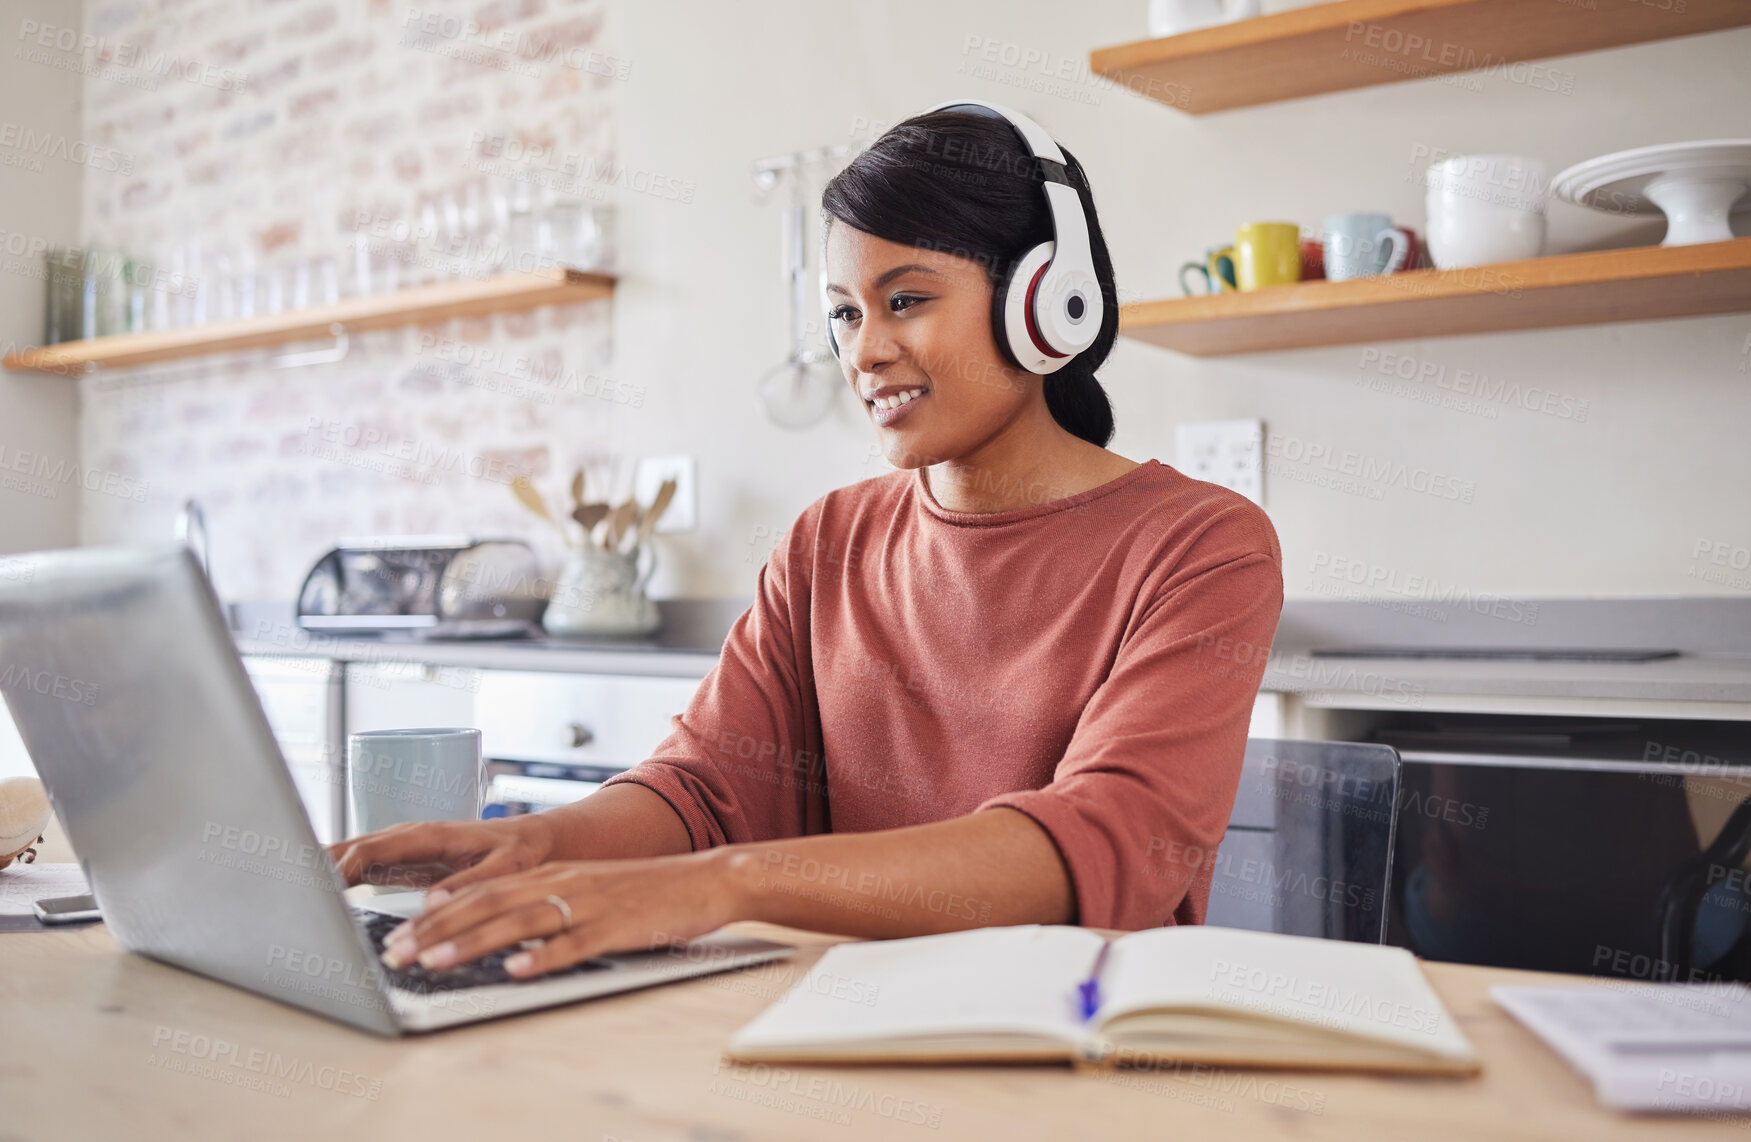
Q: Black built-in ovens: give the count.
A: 1